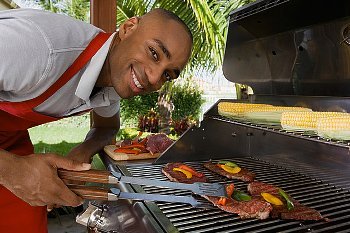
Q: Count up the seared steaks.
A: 4